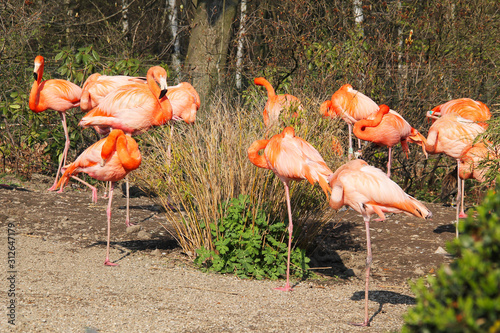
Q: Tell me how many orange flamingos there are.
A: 13